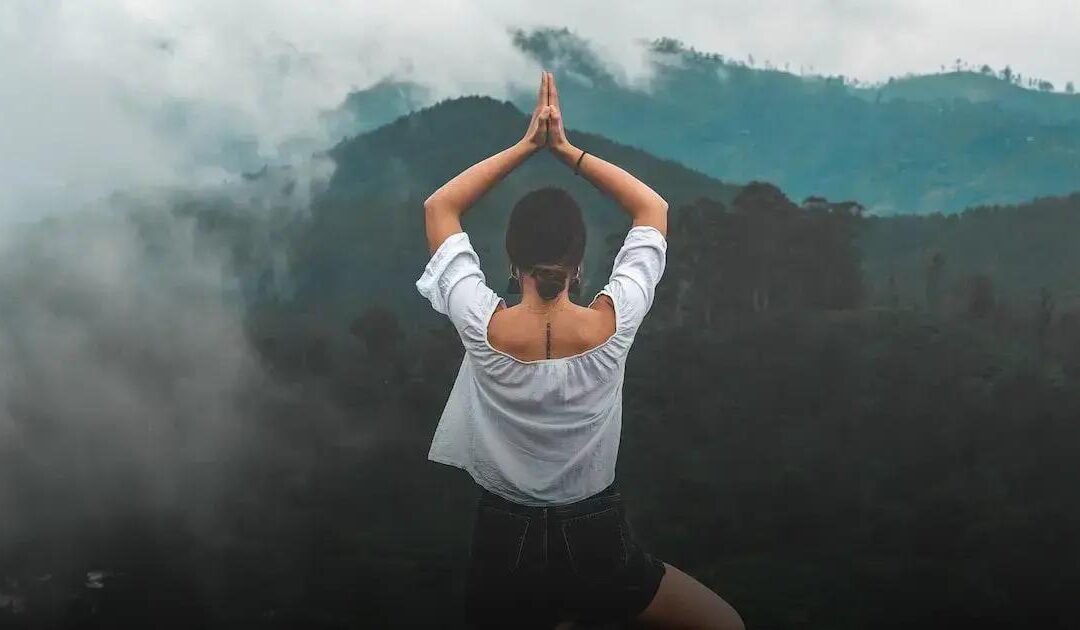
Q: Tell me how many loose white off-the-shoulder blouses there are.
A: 1